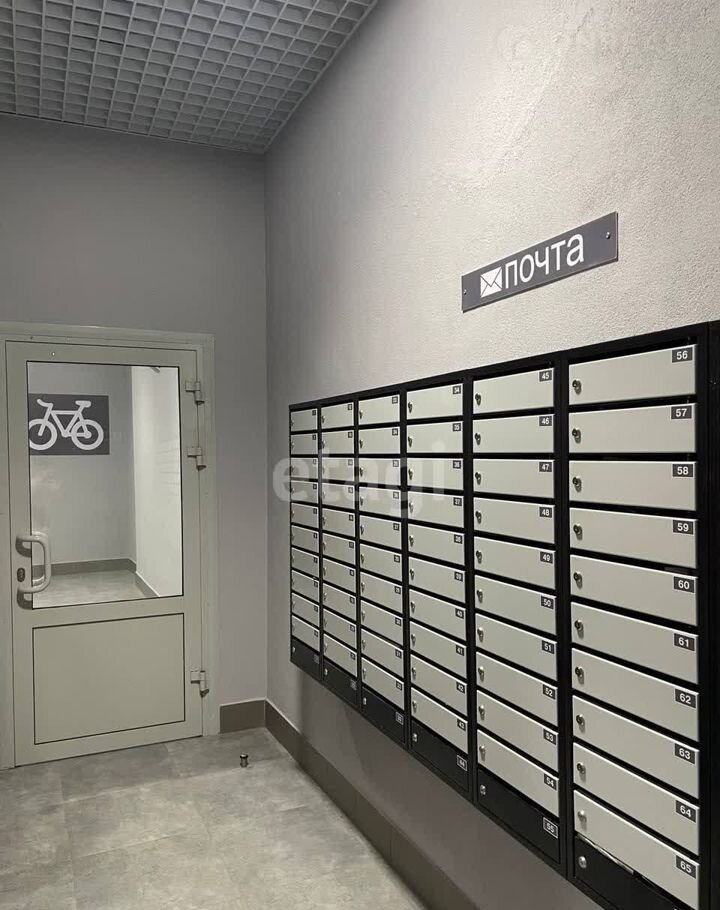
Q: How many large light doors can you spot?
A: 1